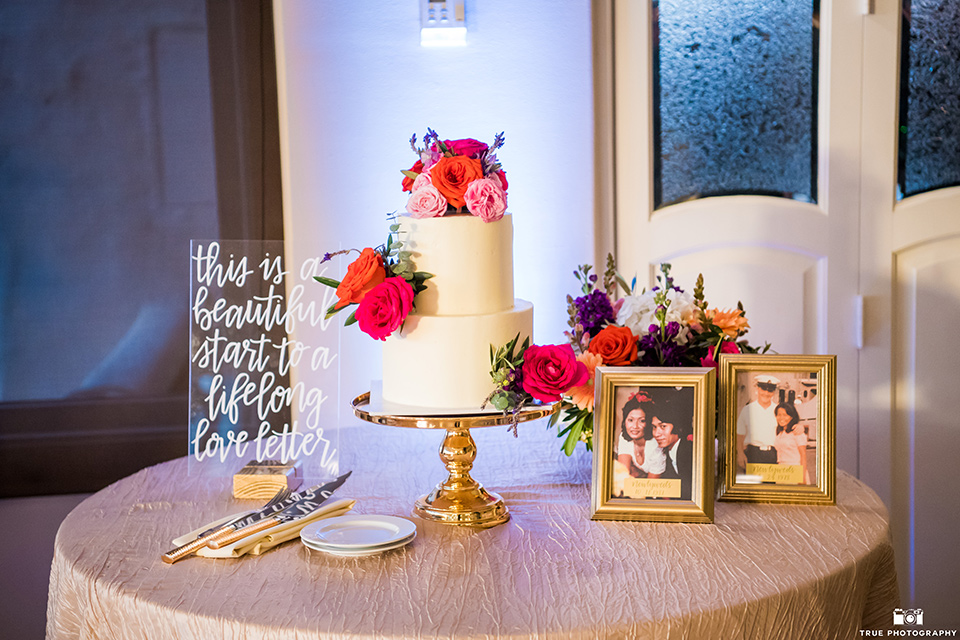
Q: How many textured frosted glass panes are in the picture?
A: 2